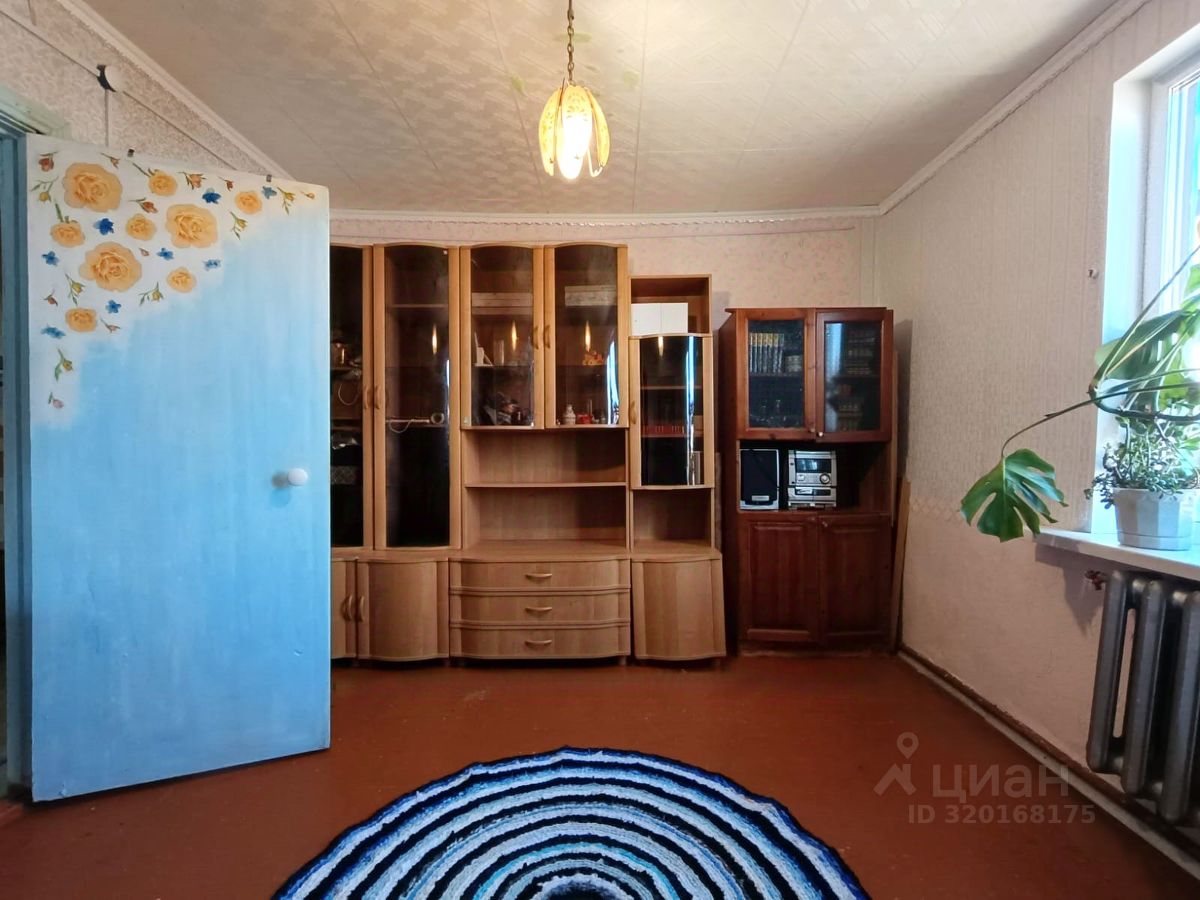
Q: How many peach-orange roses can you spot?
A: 9